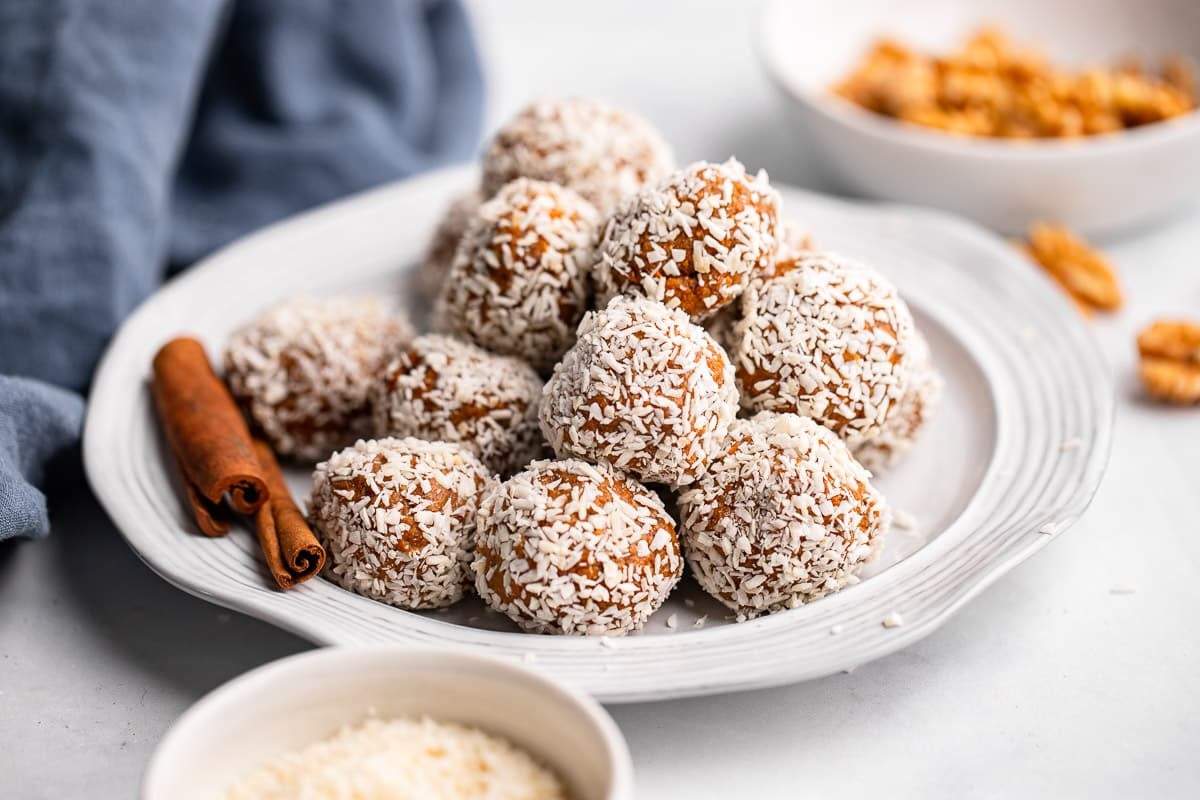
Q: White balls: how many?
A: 13